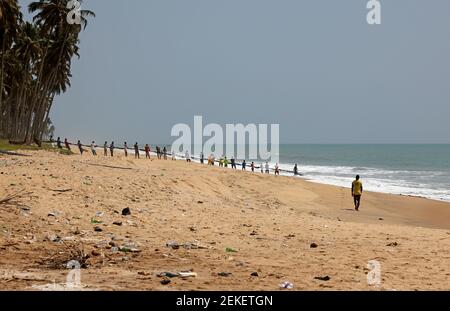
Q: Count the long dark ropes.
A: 1